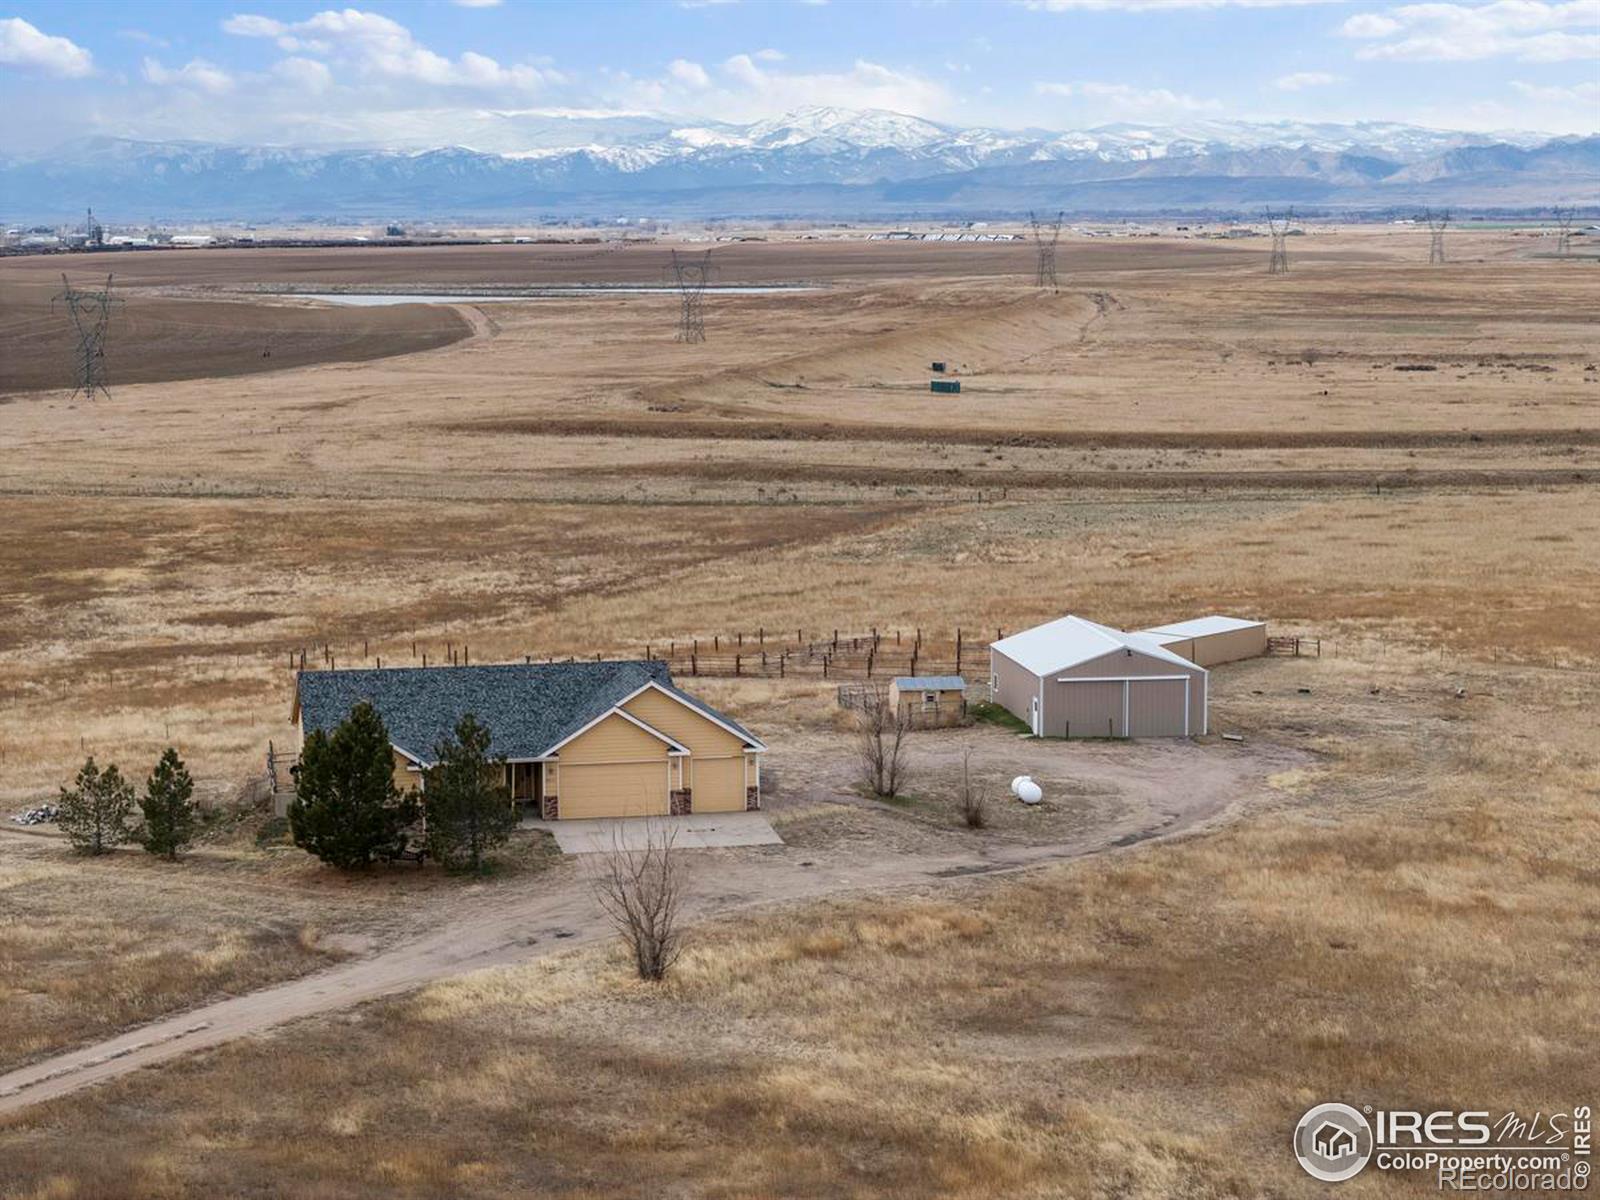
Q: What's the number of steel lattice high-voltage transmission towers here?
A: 6